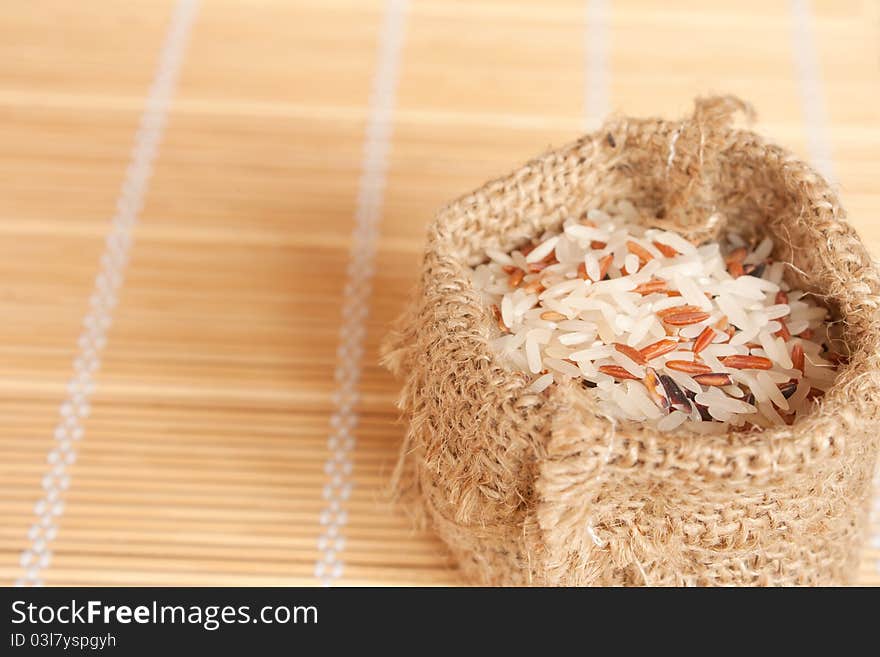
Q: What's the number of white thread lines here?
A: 4